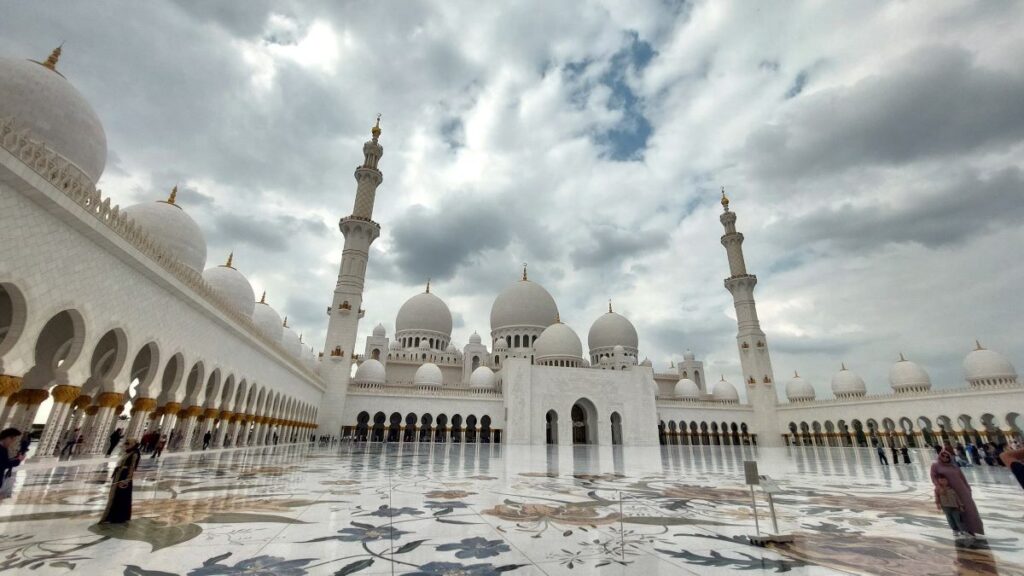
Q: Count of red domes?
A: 0